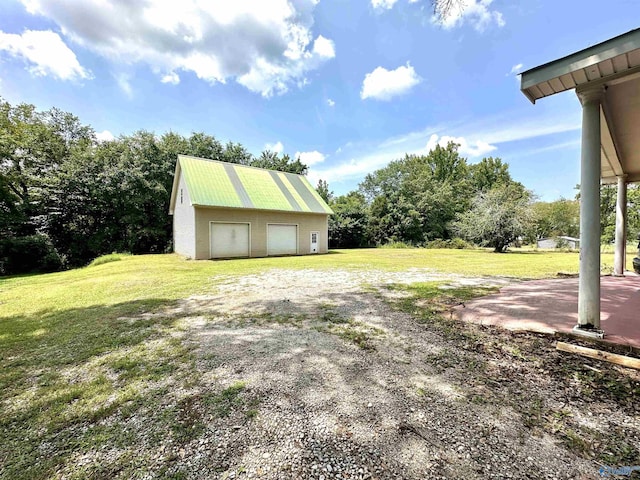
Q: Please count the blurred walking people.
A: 0